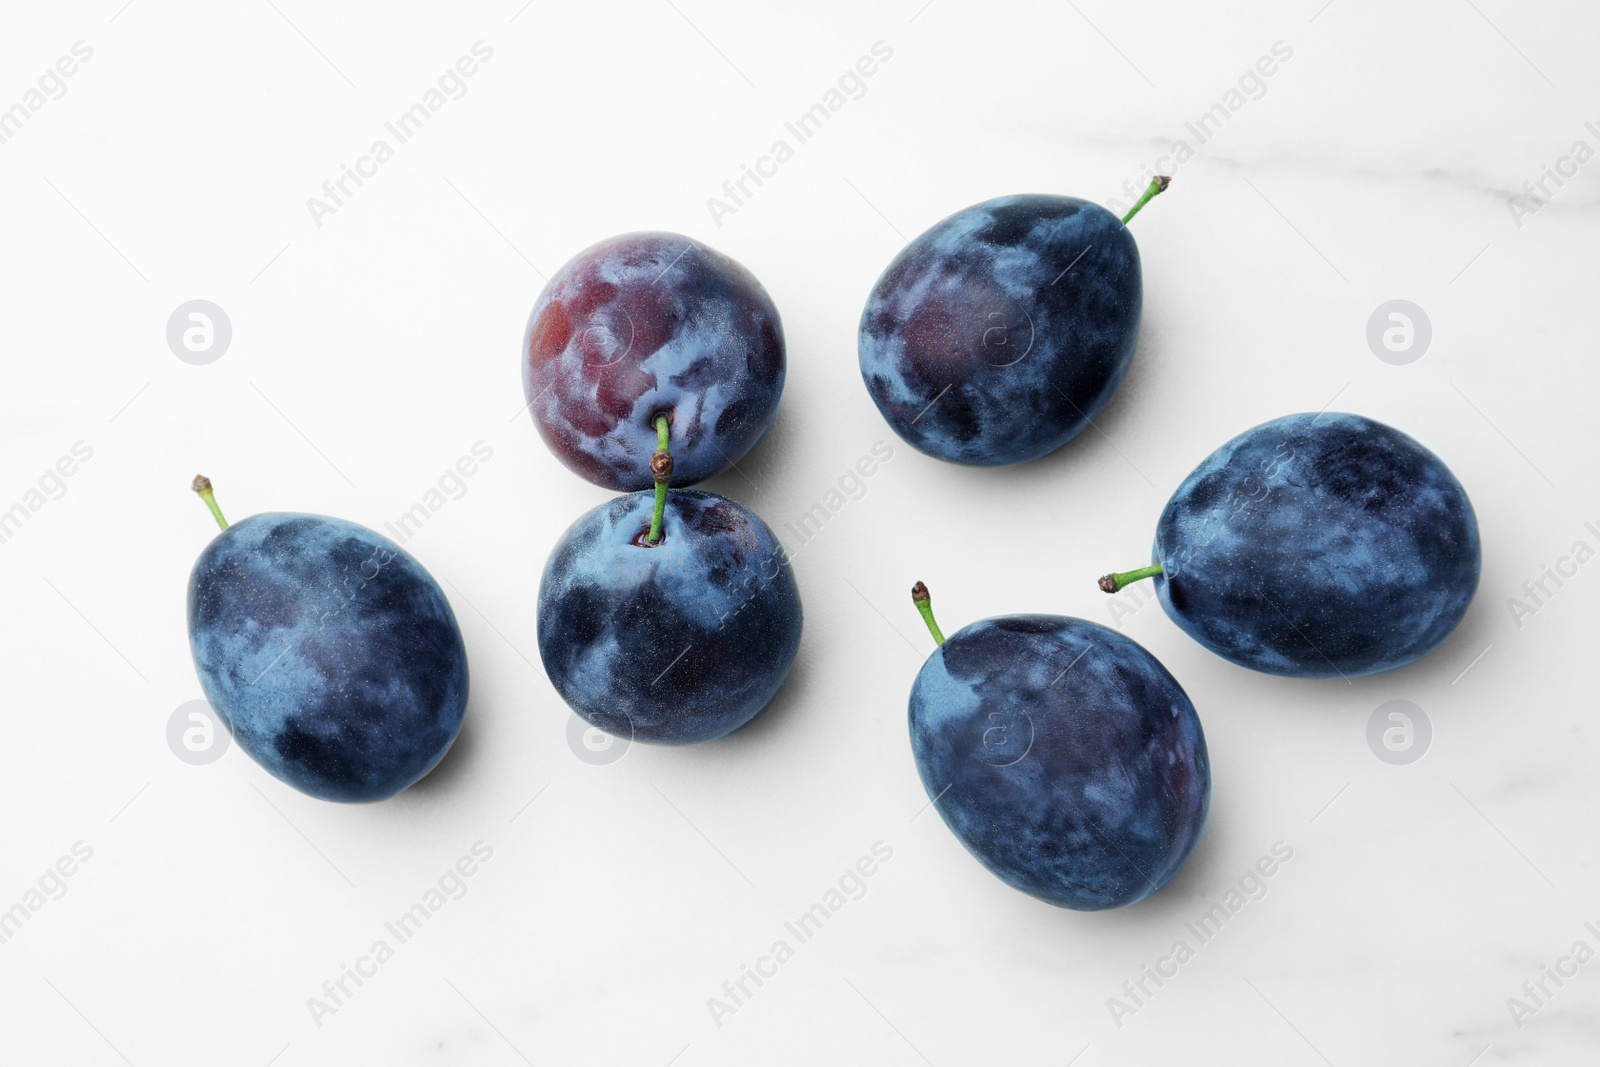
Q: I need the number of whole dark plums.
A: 6